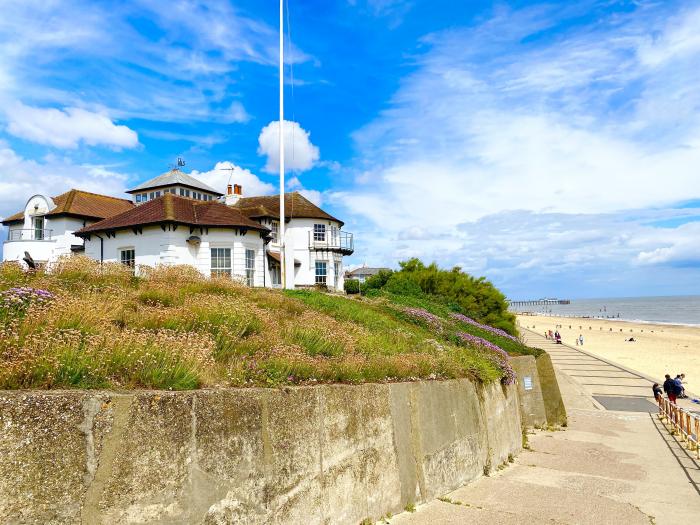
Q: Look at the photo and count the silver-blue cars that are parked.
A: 0